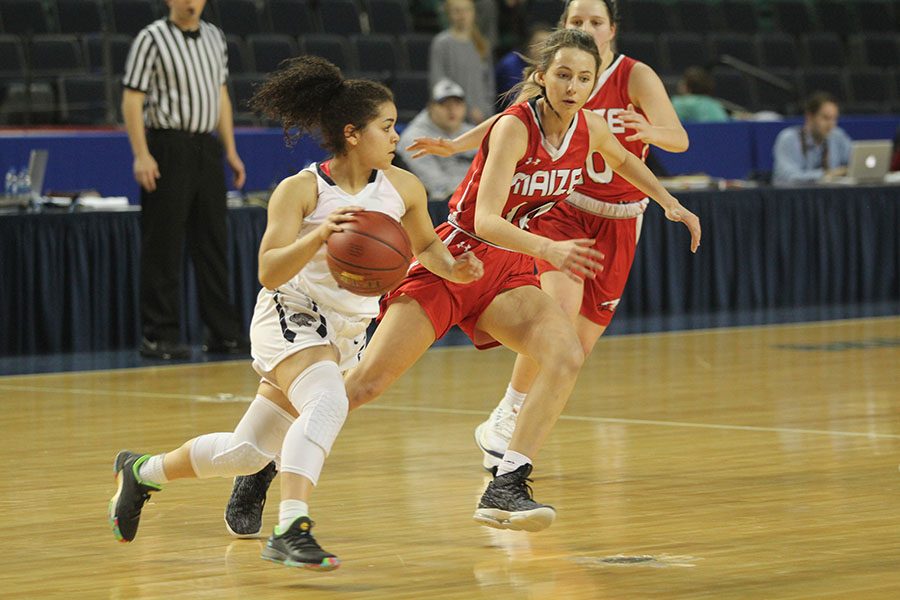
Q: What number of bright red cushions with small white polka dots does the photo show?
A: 0